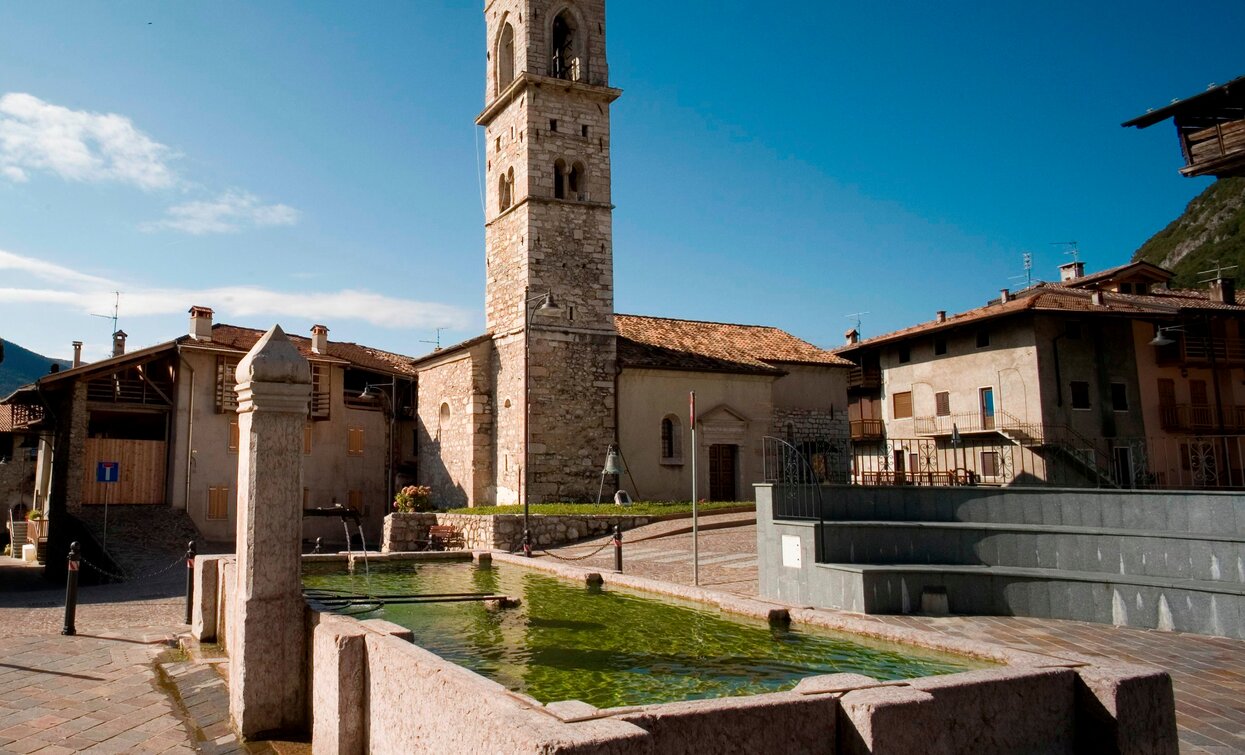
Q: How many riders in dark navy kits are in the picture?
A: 0